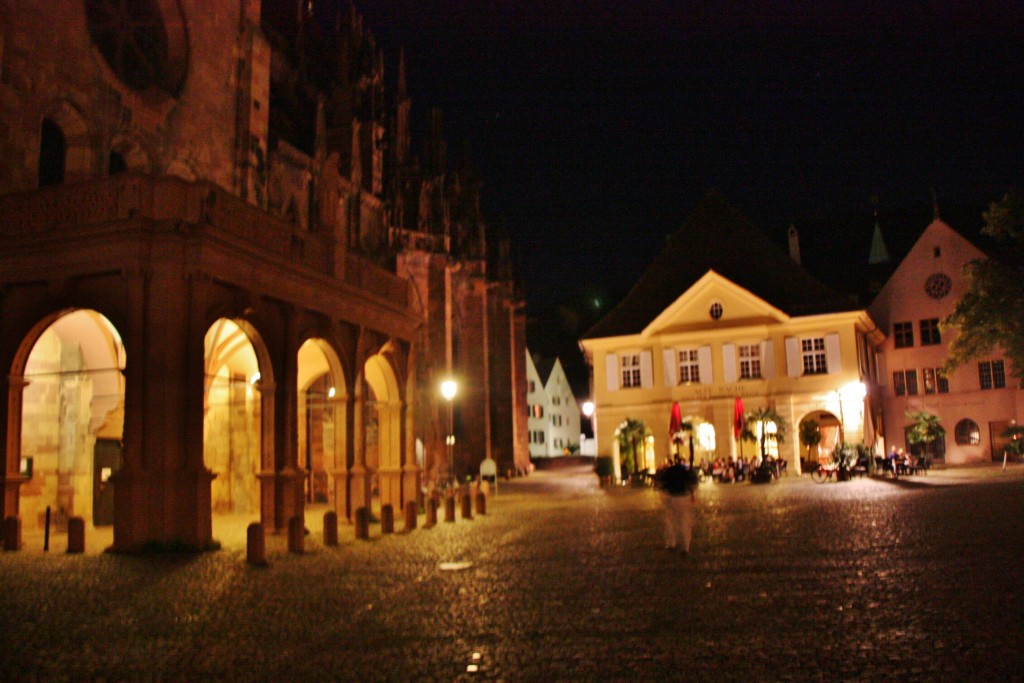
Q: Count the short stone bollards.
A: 12